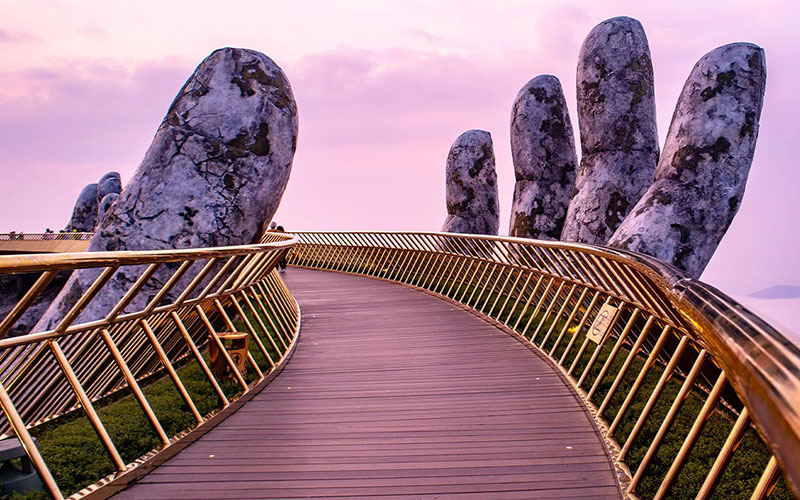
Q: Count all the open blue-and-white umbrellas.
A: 0